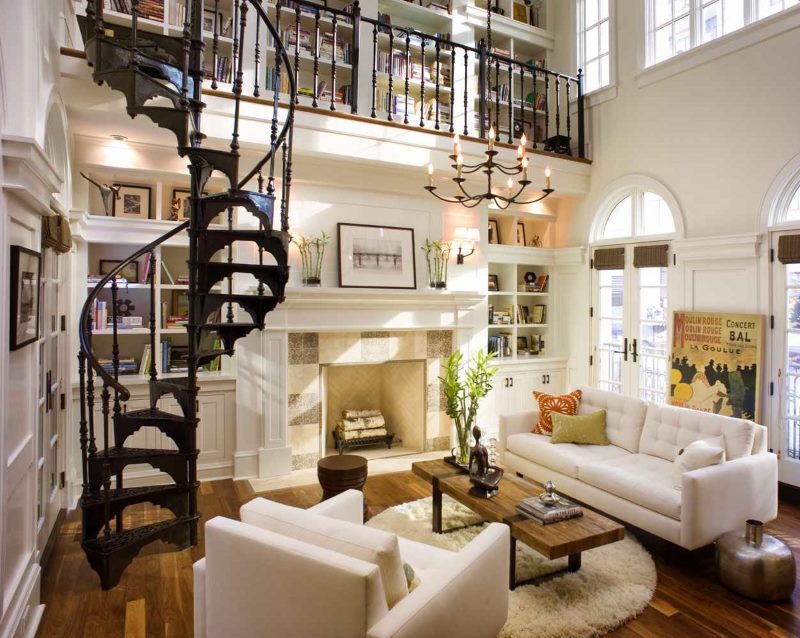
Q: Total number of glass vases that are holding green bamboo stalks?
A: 3